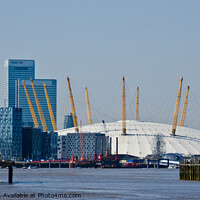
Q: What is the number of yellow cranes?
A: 9